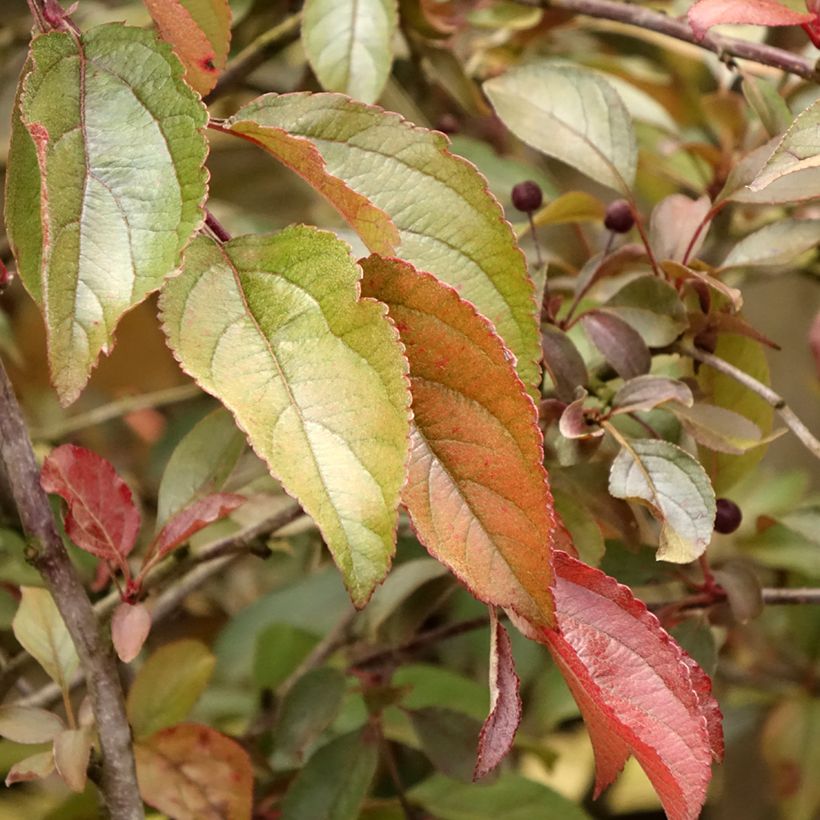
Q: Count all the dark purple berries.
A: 3